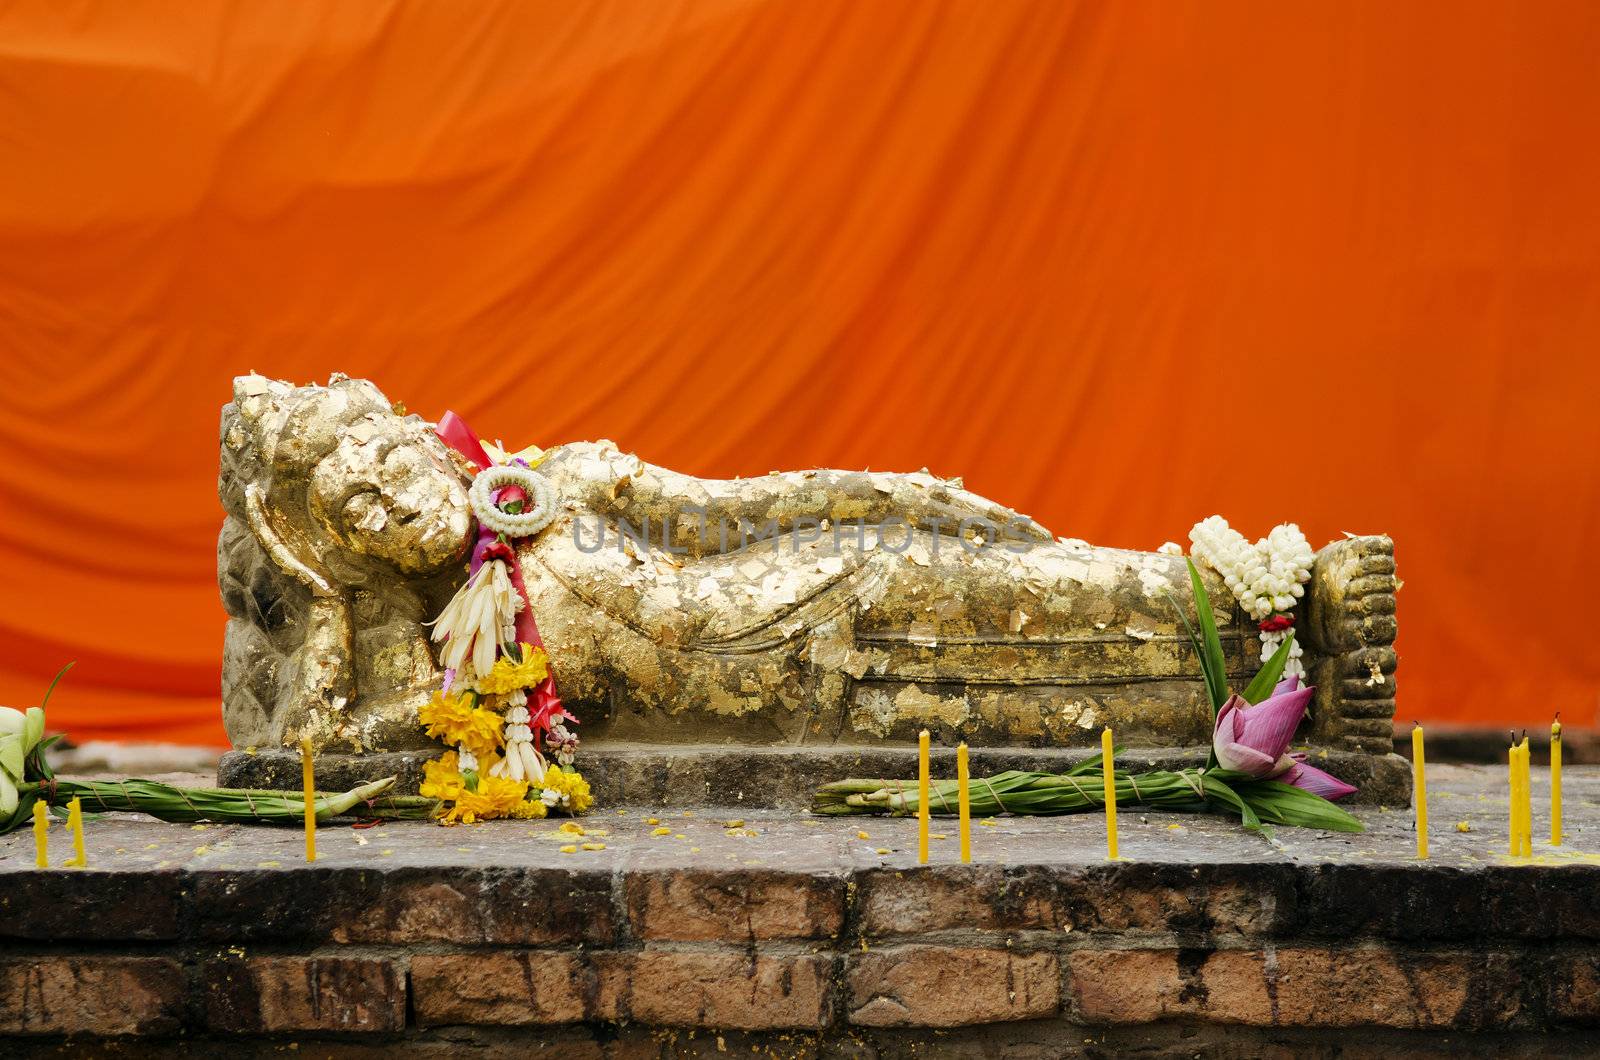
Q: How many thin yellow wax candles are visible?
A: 10